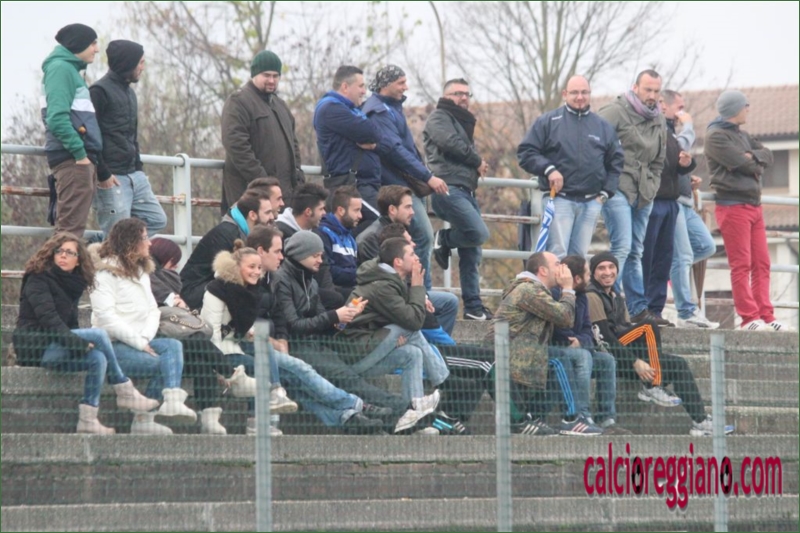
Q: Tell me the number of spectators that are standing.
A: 11